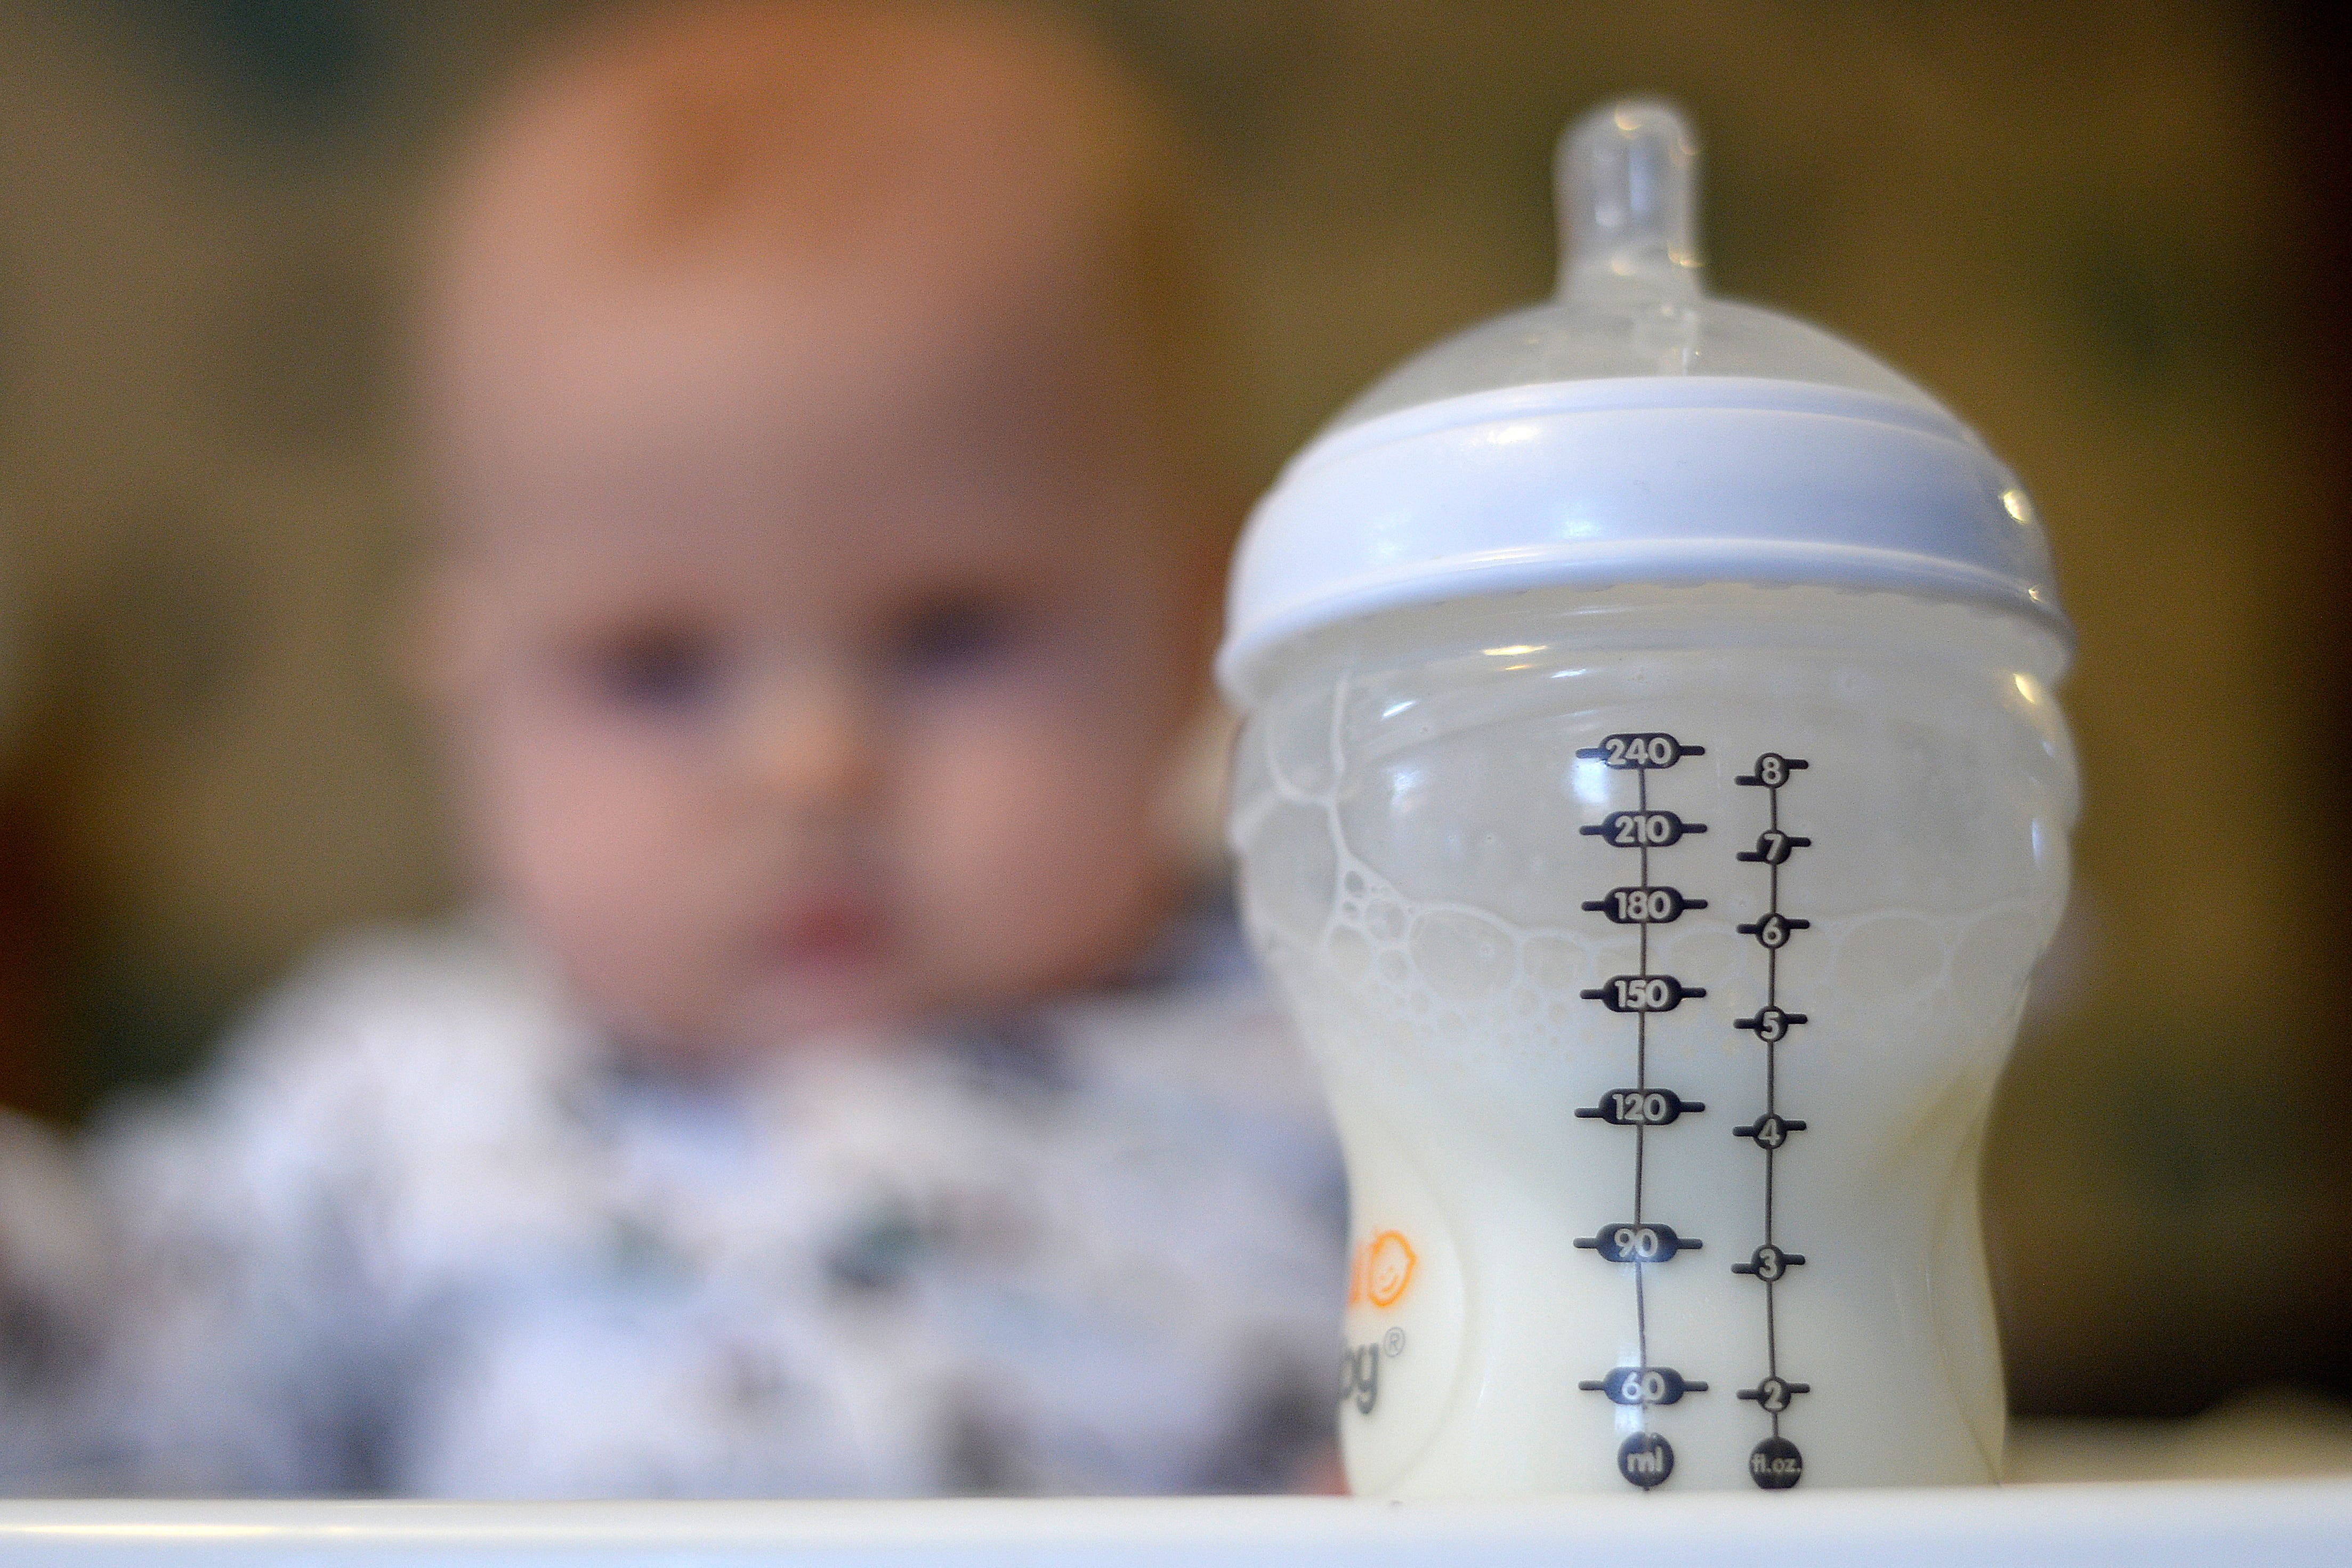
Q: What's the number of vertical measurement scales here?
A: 2